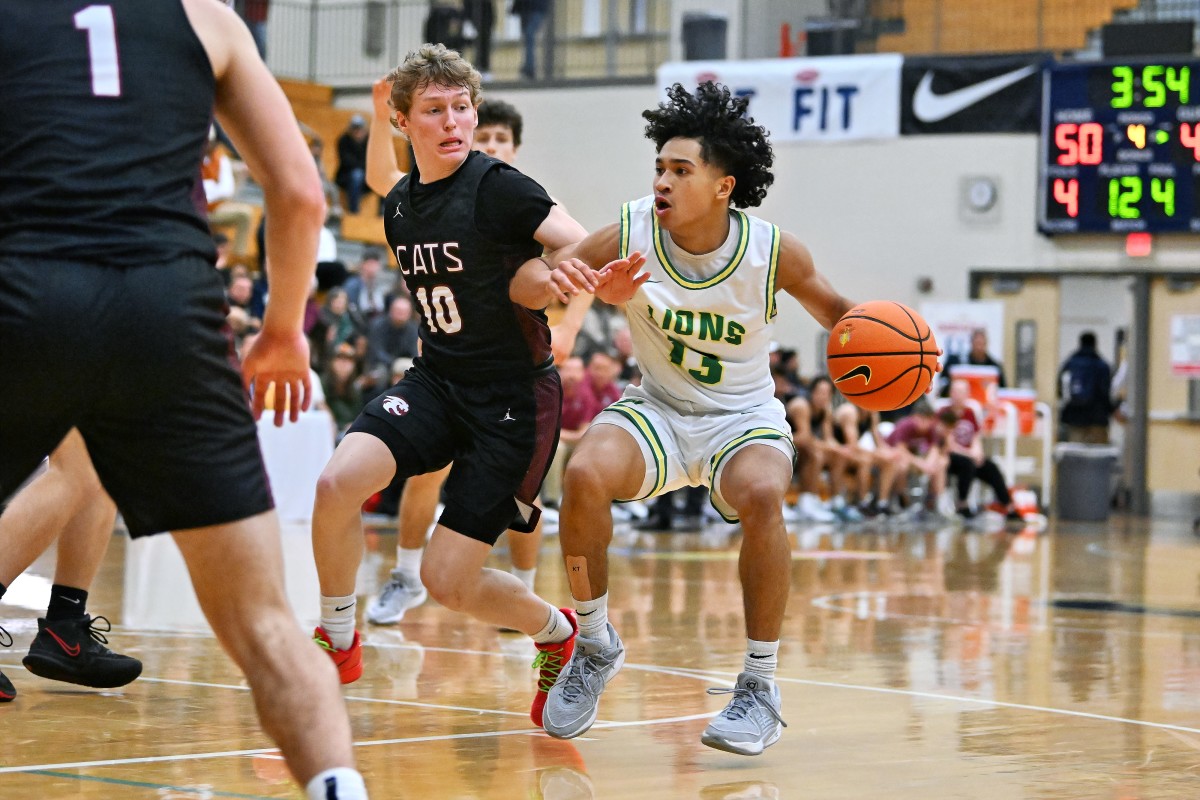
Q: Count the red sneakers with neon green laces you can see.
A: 2